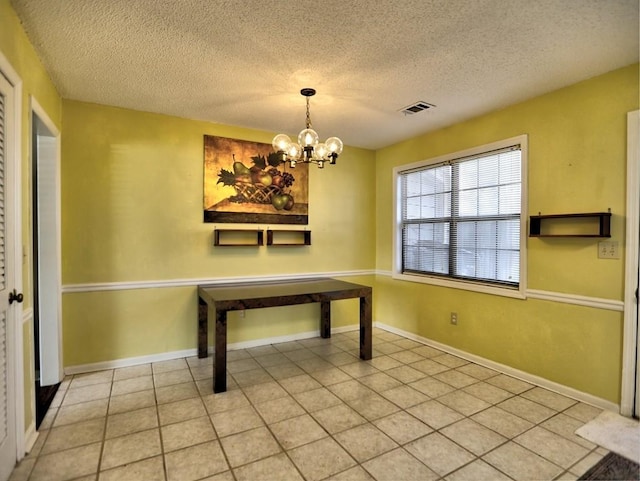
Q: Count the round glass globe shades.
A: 5